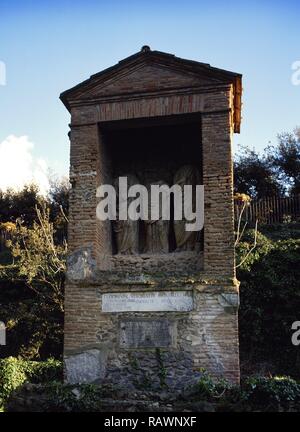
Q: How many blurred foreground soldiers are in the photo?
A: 0